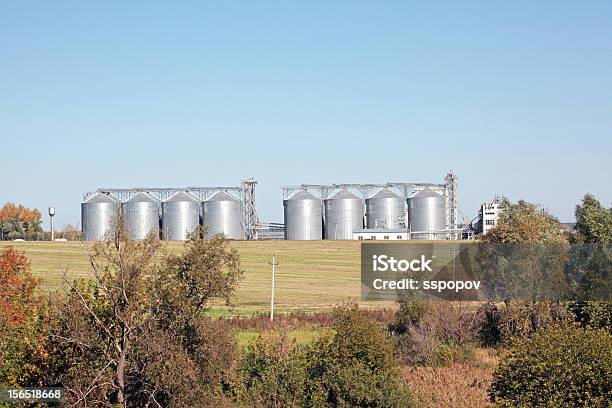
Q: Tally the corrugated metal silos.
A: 8